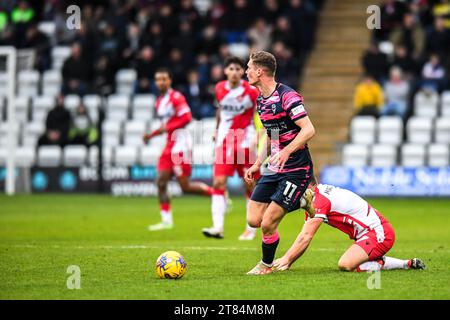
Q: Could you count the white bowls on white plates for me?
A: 0